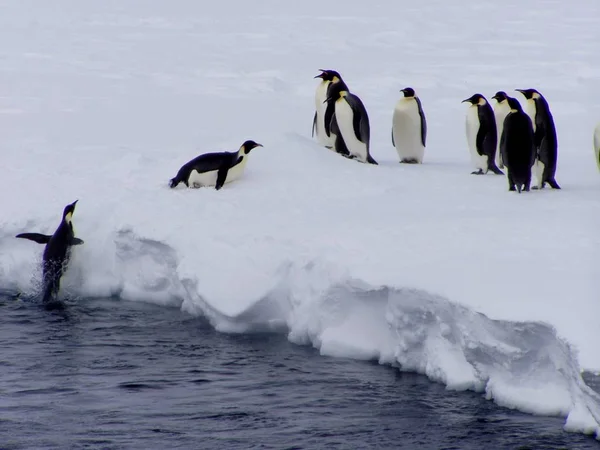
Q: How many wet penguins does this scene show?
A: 1